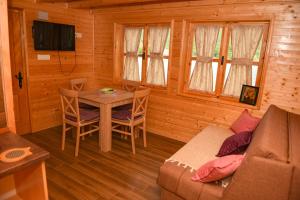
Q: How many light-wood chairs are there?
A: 4